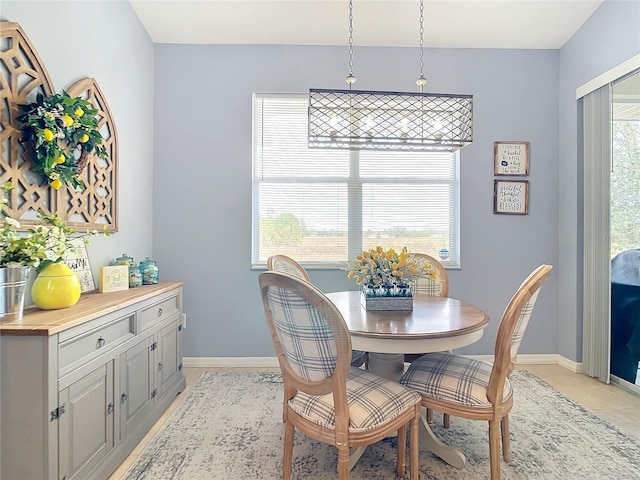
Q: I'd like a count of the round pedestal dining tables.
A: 1